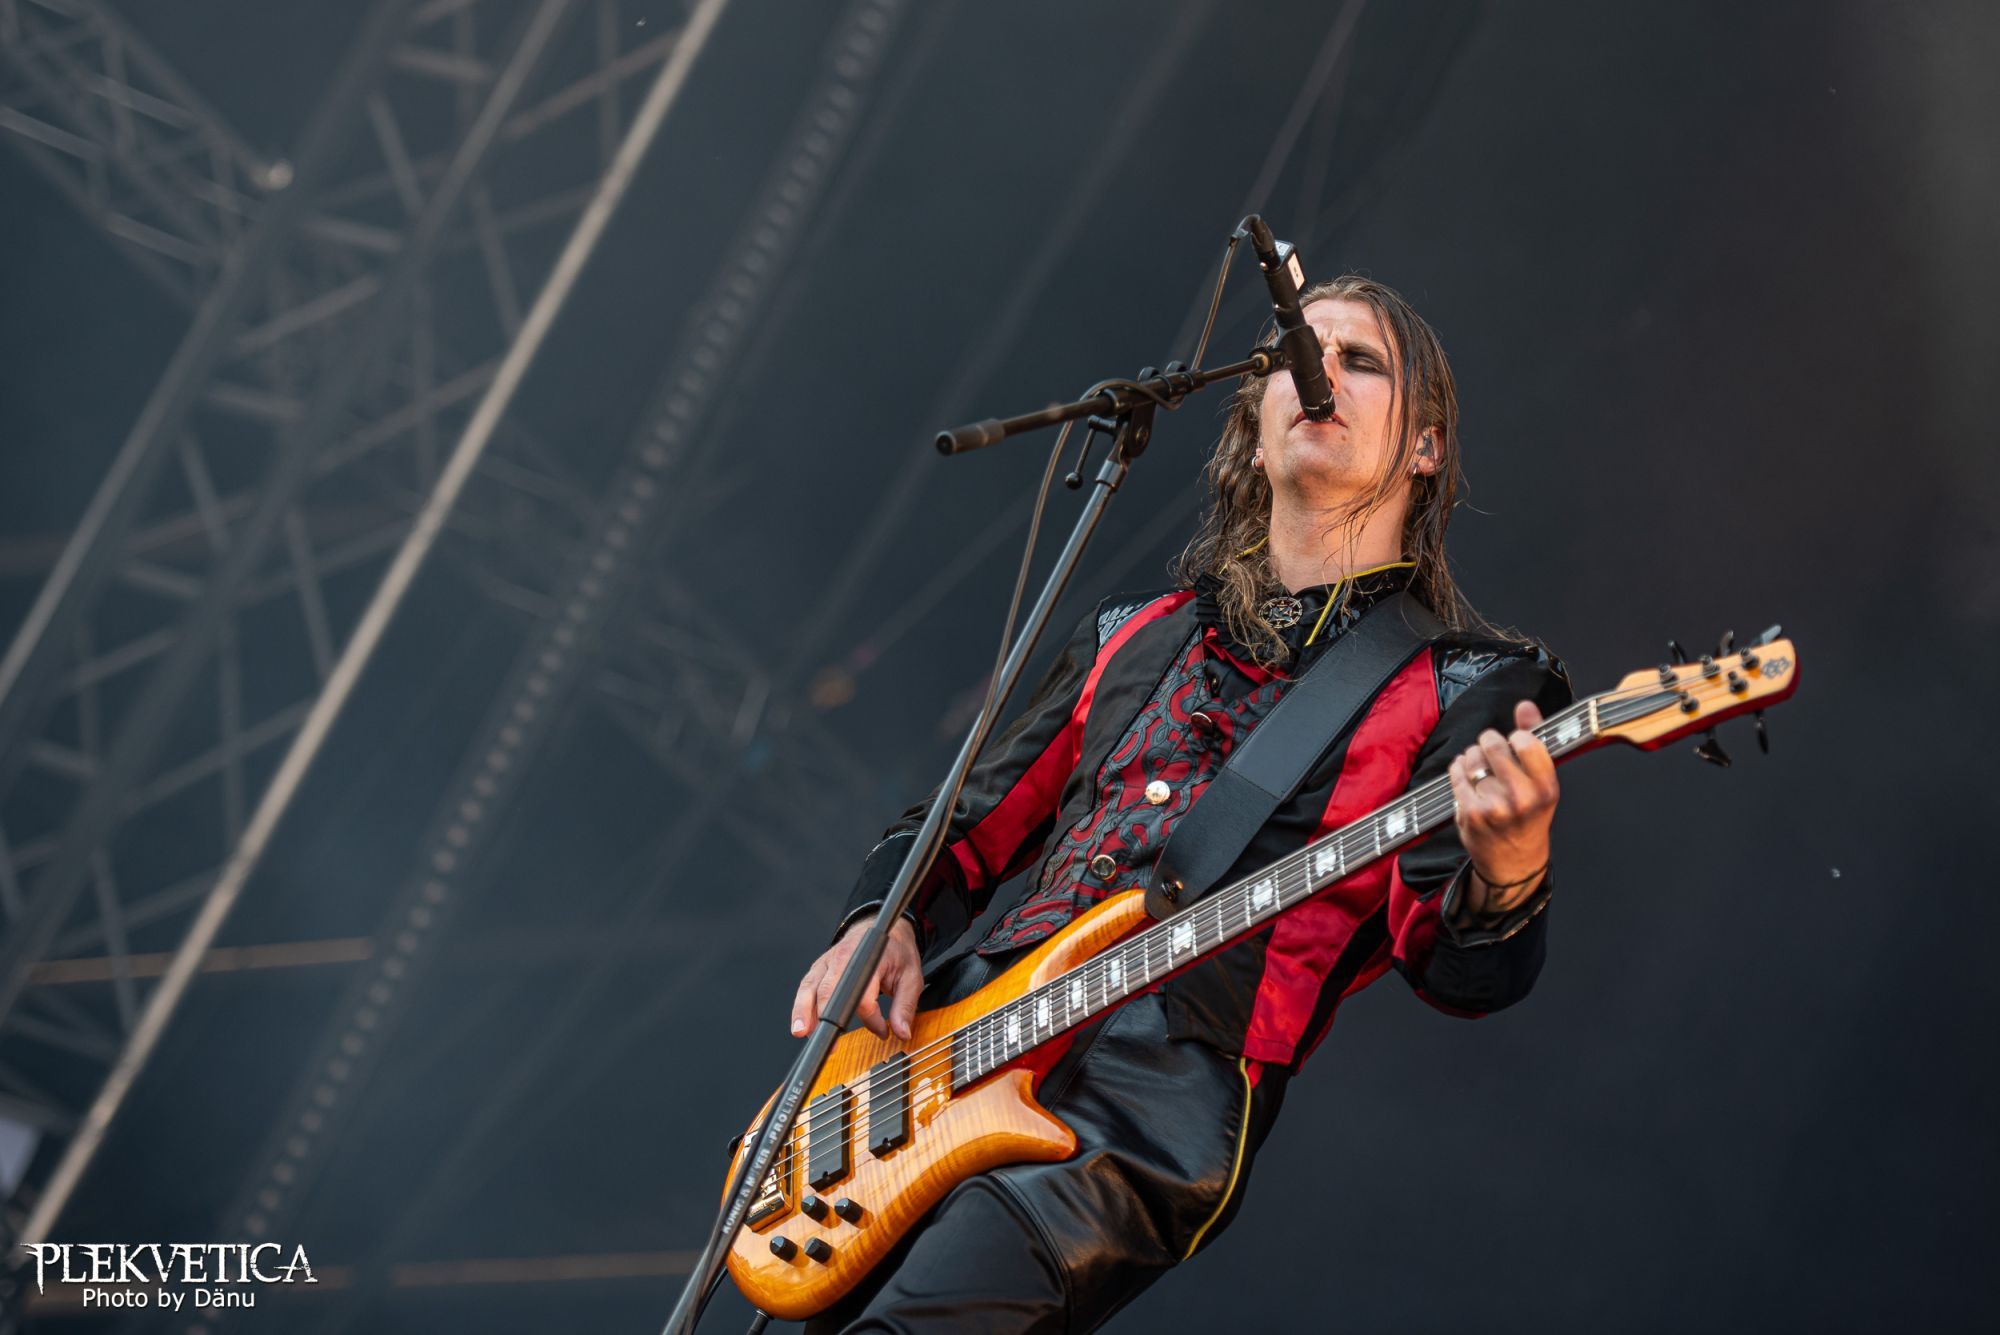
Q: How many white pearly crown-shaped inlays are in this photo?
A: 9